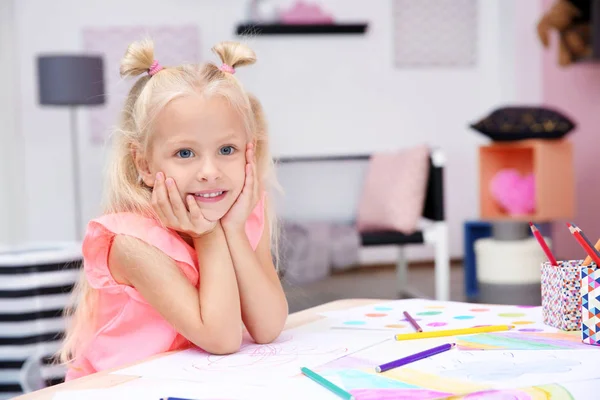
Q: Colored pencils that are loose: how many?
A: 5